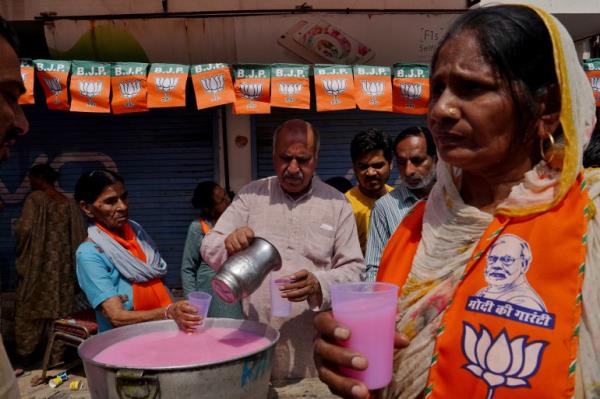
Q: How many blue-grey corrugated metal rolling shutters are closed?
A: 2